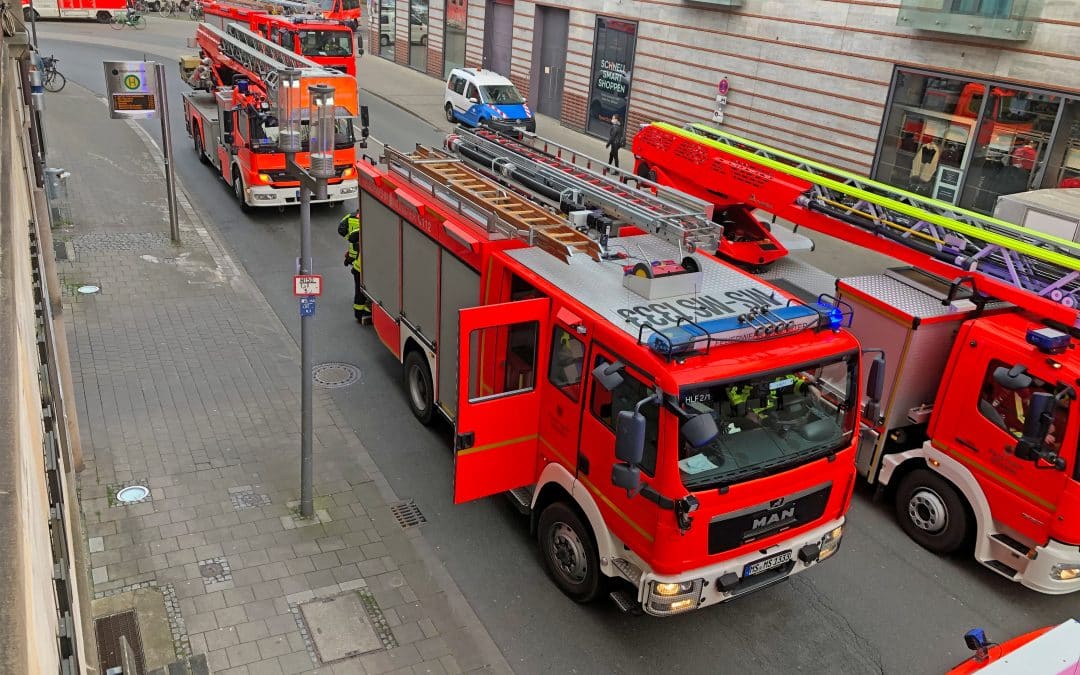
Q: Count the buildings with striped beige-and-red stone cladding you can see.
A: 1